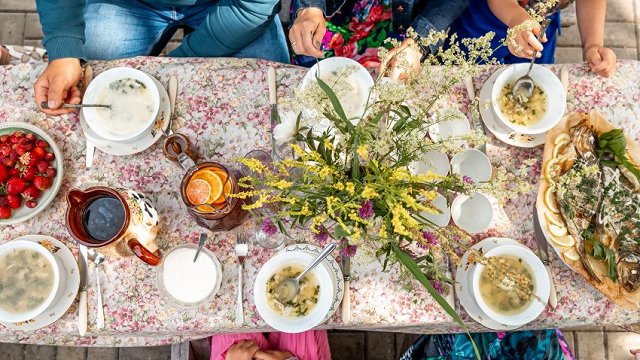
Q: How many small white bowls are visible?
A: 5